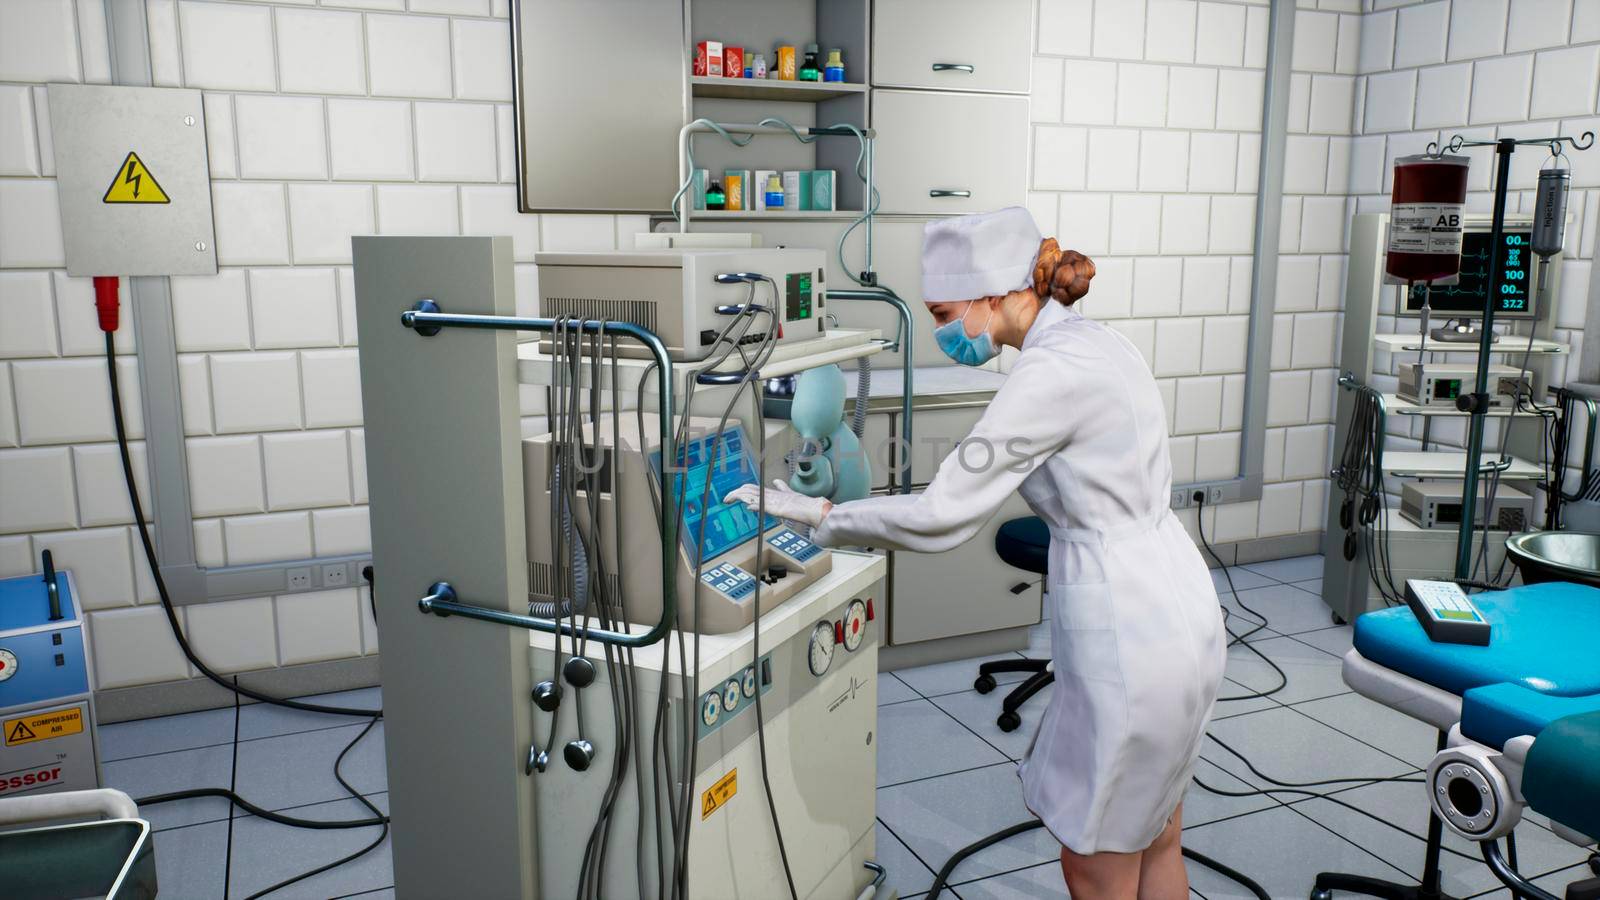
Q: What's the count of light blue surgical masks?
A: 1